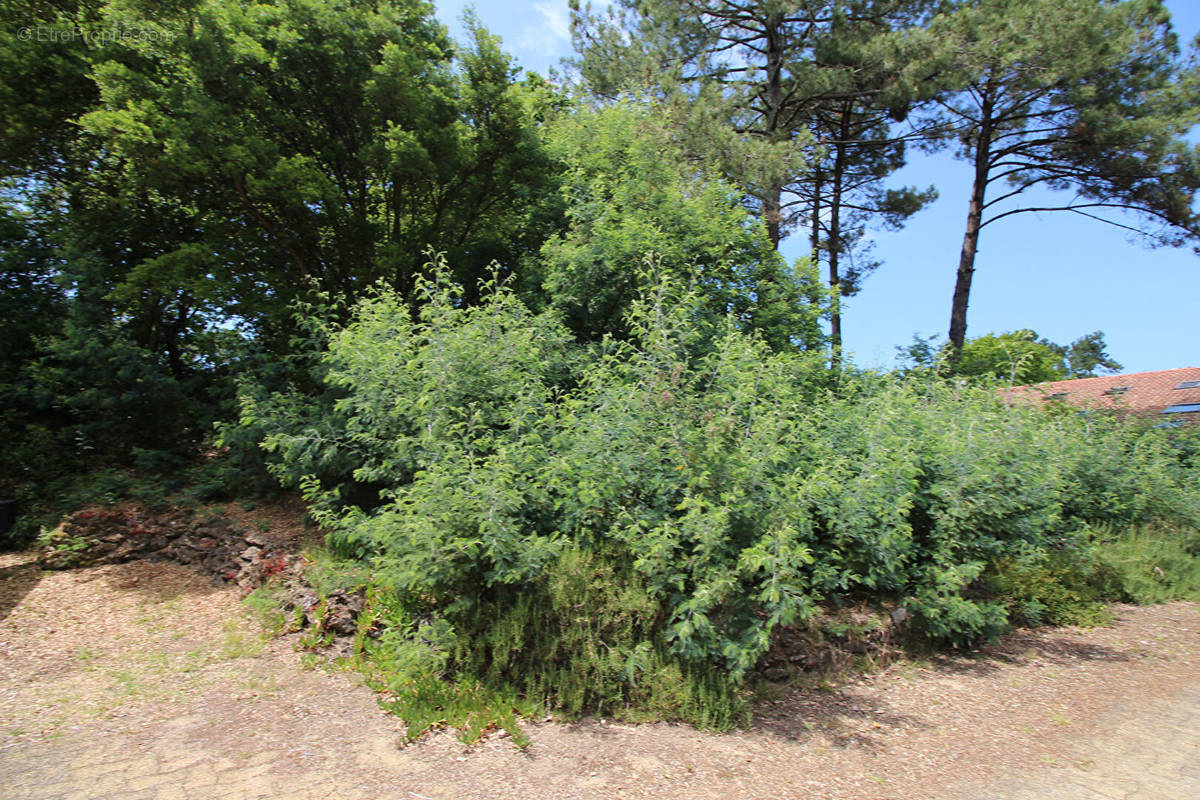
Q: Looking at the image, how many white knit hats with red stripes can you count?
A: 0